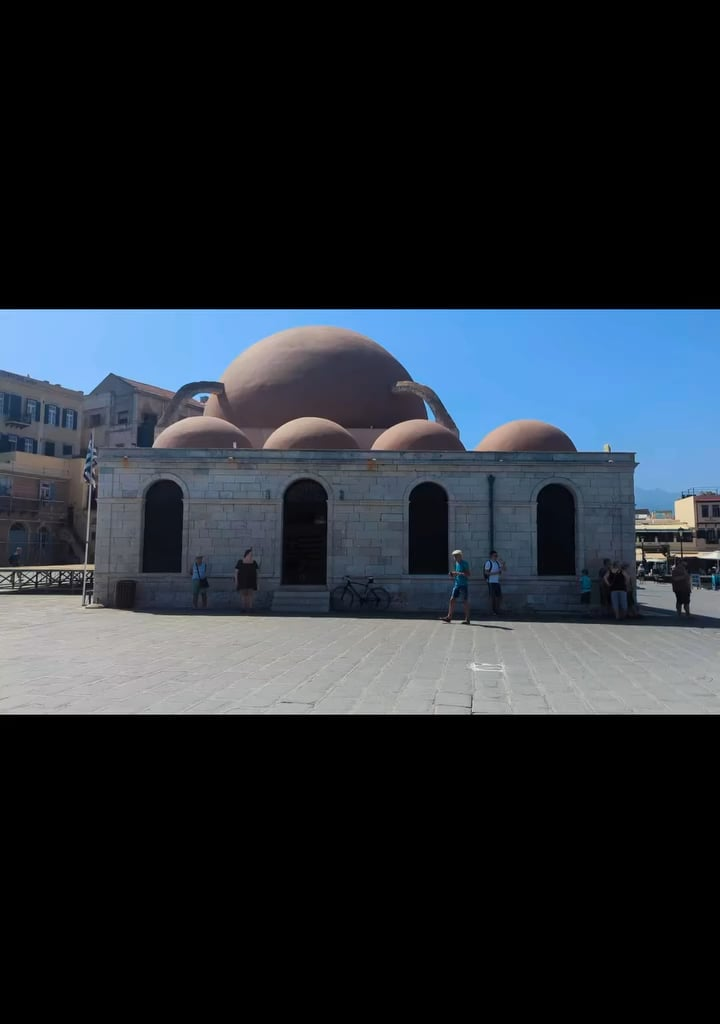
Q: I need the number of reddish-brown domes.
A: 5